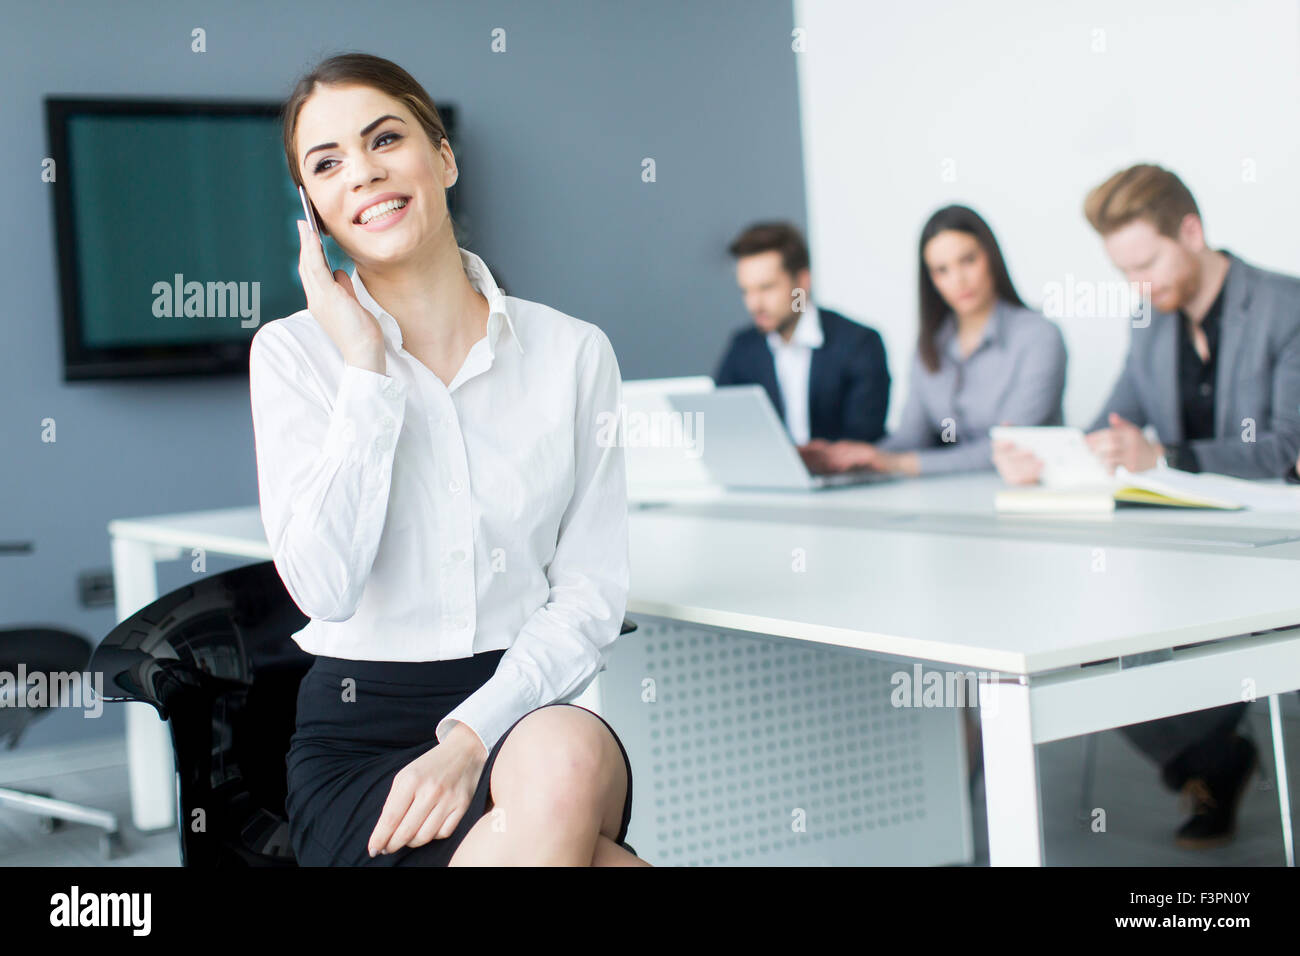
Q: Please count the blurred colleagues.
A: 3